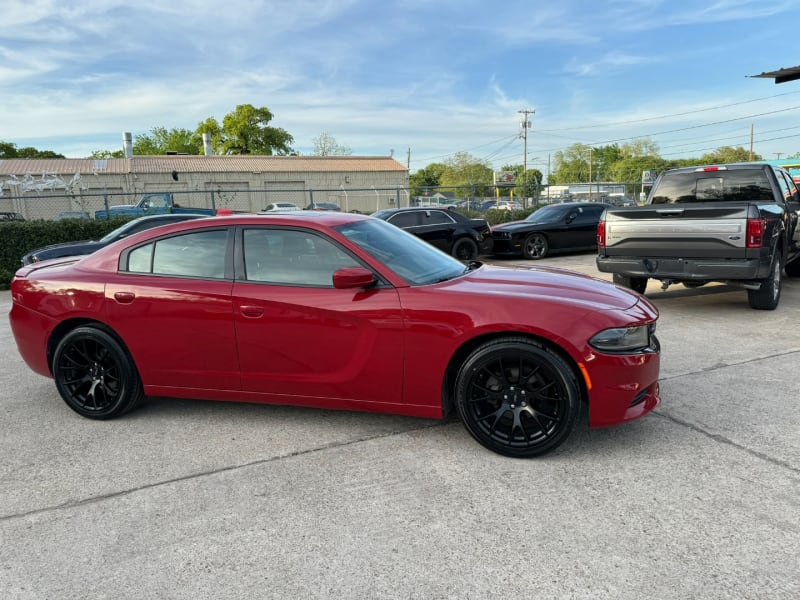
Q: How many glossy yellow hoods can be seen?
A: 0